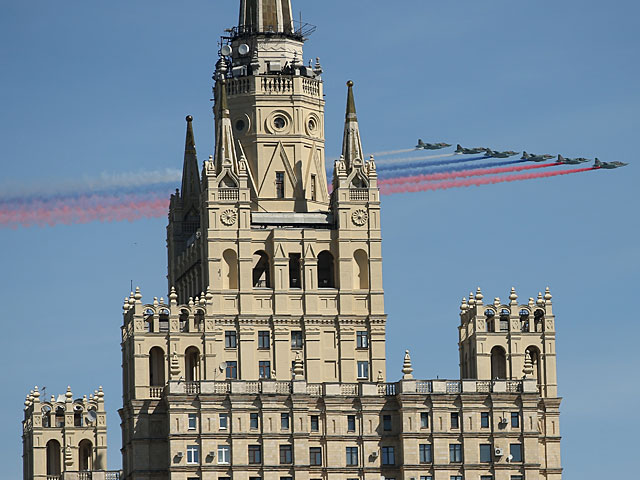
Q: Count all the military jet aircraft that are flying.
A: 6